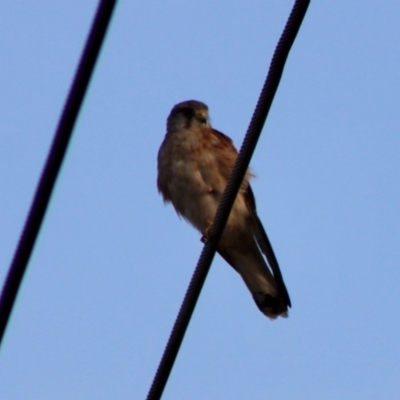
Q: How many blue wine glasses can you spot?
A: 0